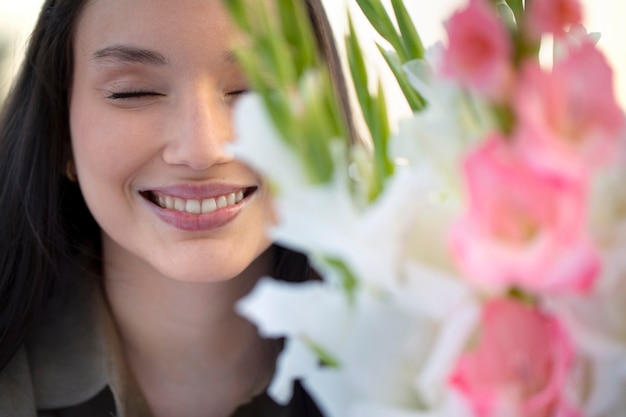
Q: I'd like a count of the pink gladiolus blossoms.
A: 5